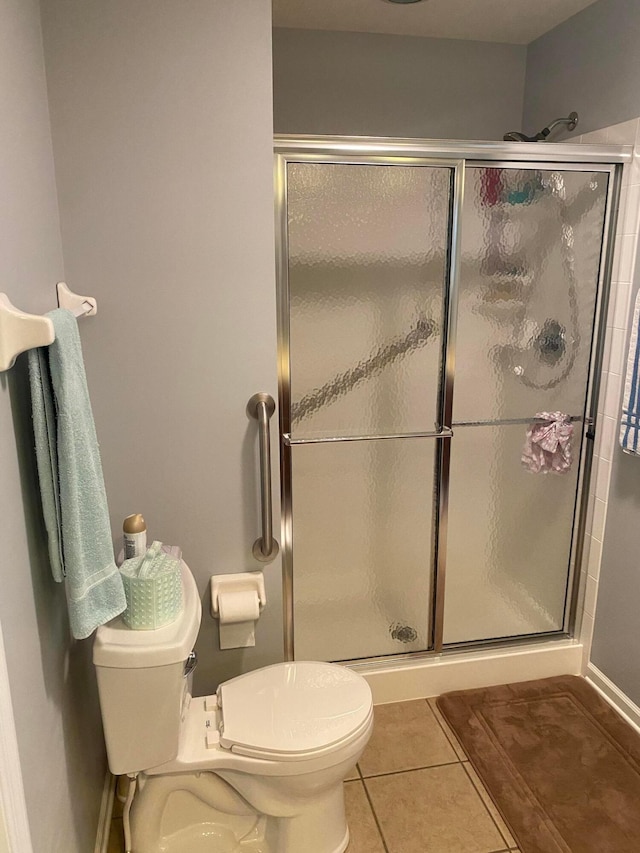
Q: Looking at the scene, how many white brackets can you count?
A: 2